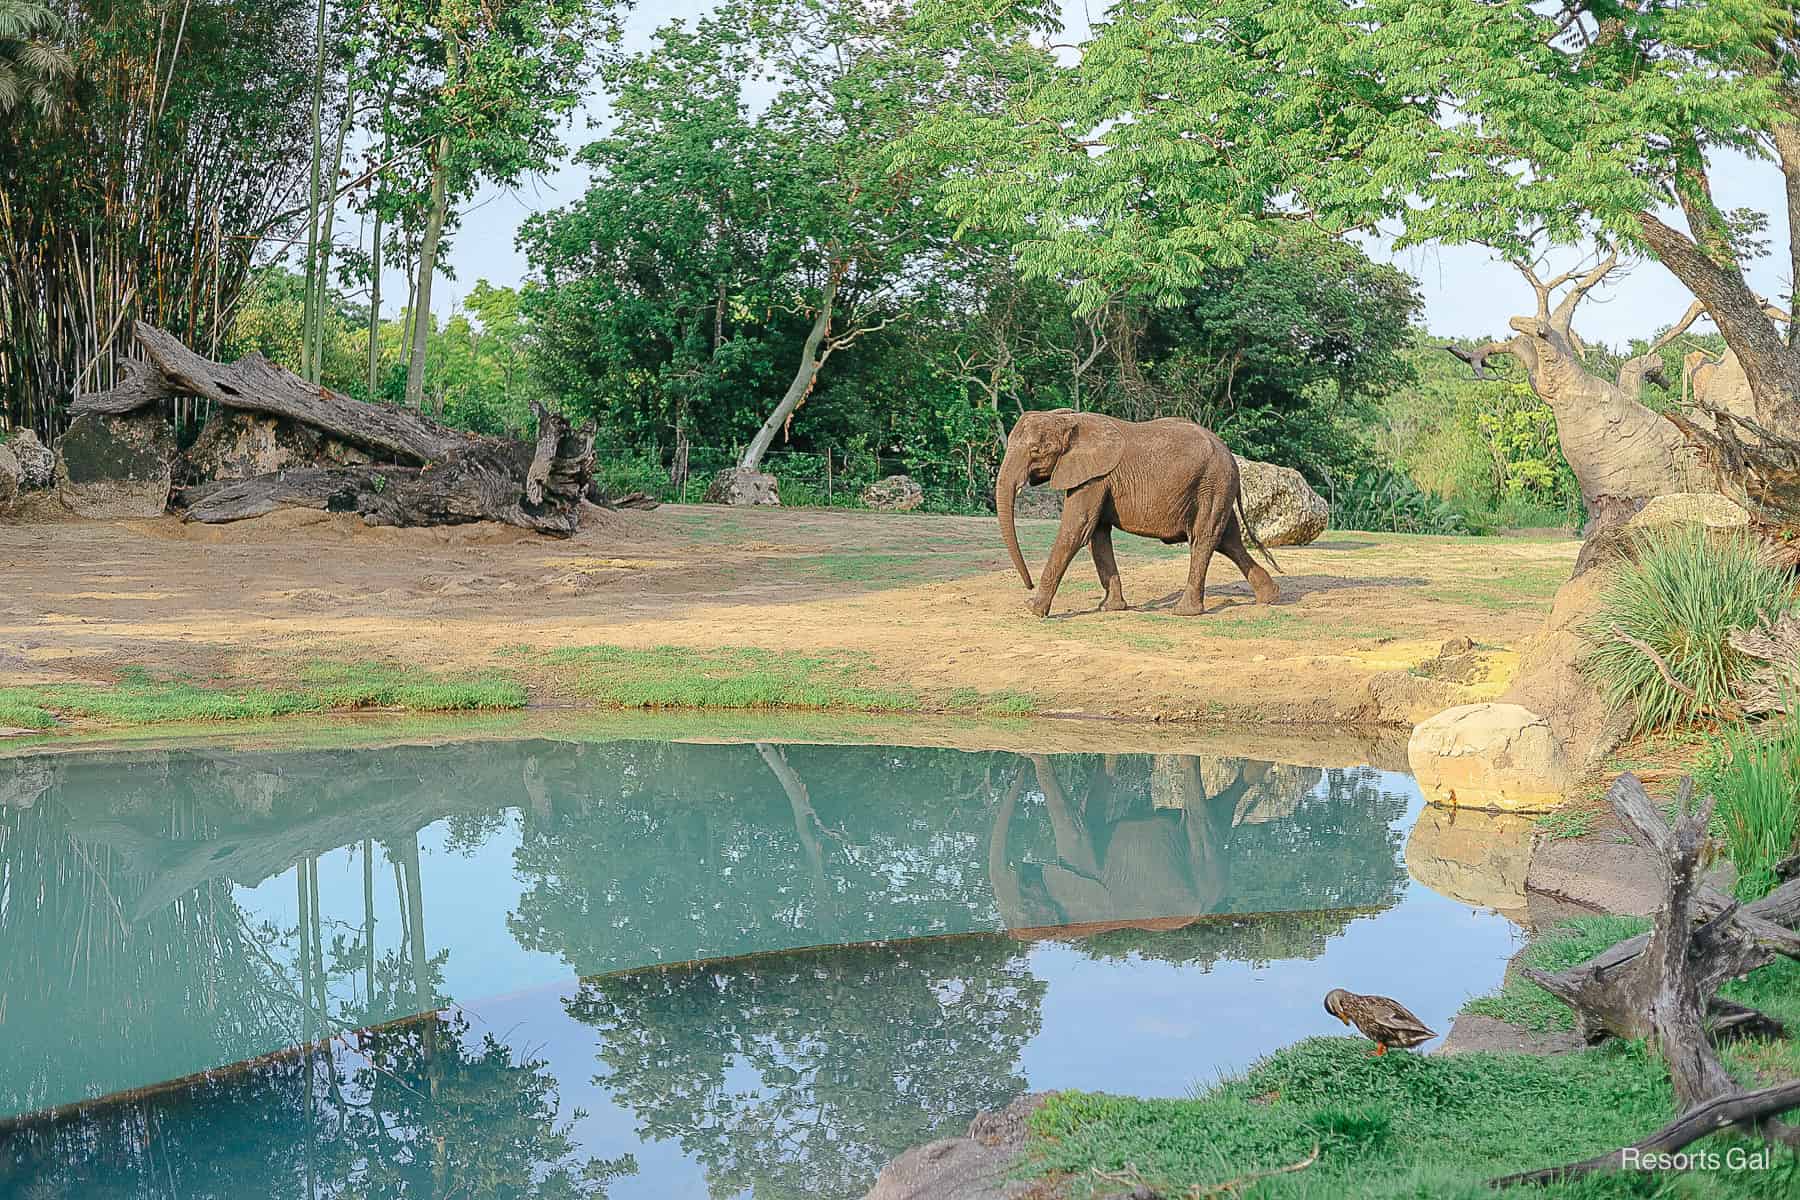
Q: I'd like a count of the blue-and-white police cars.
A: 0